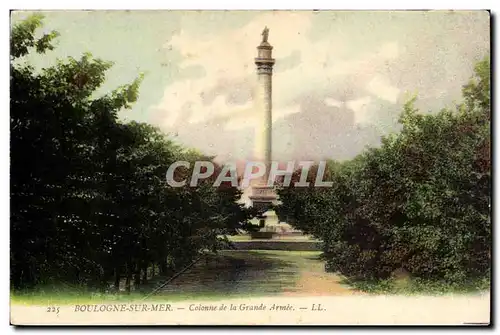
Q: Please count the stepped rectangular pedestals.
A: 1